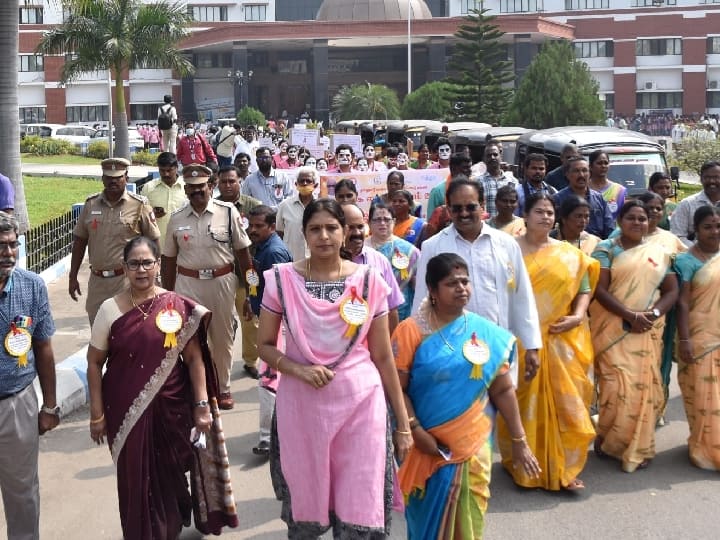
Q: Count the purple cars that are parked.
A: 0